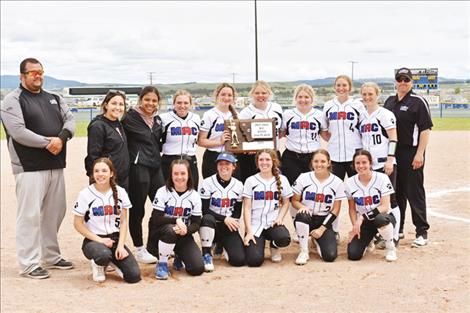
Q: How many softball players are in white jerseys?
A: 12